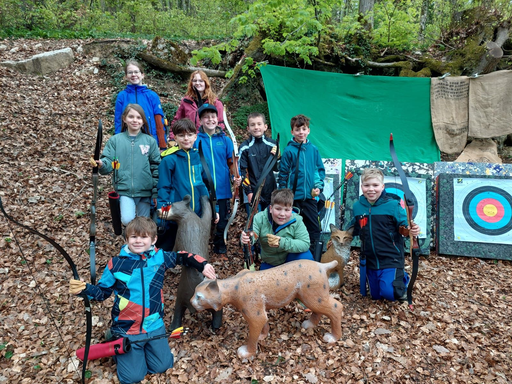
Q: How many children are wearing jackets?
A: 10